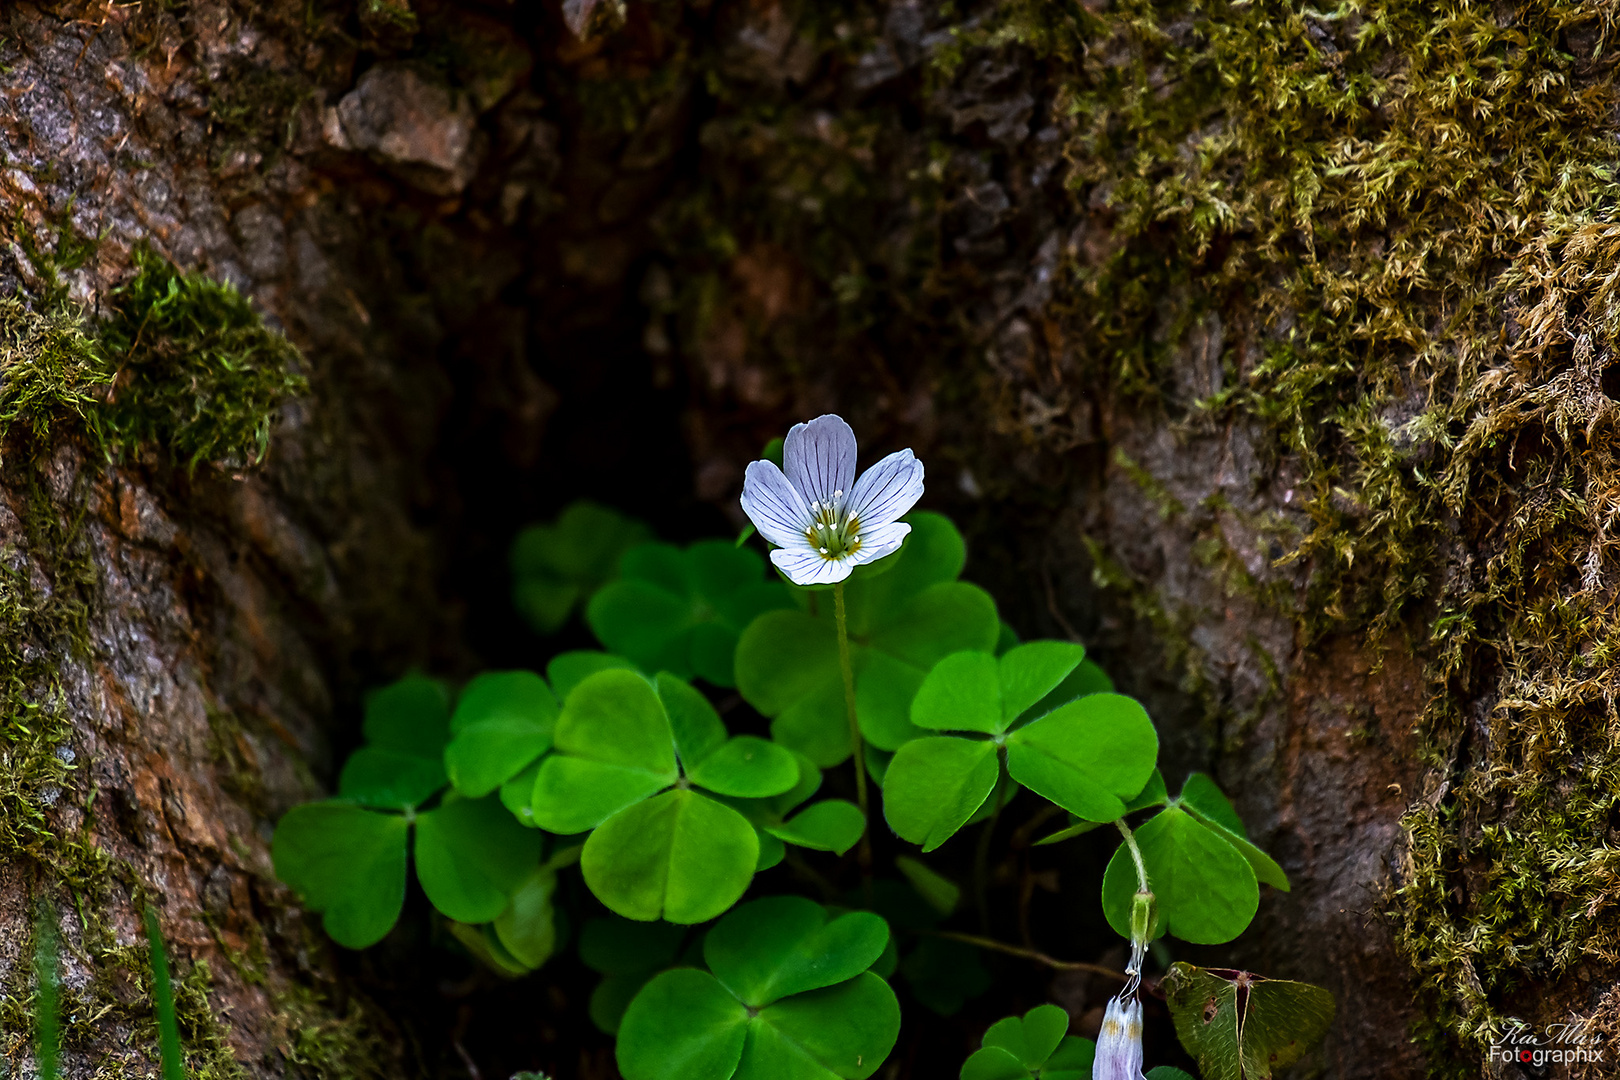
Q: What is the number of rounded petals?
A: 5